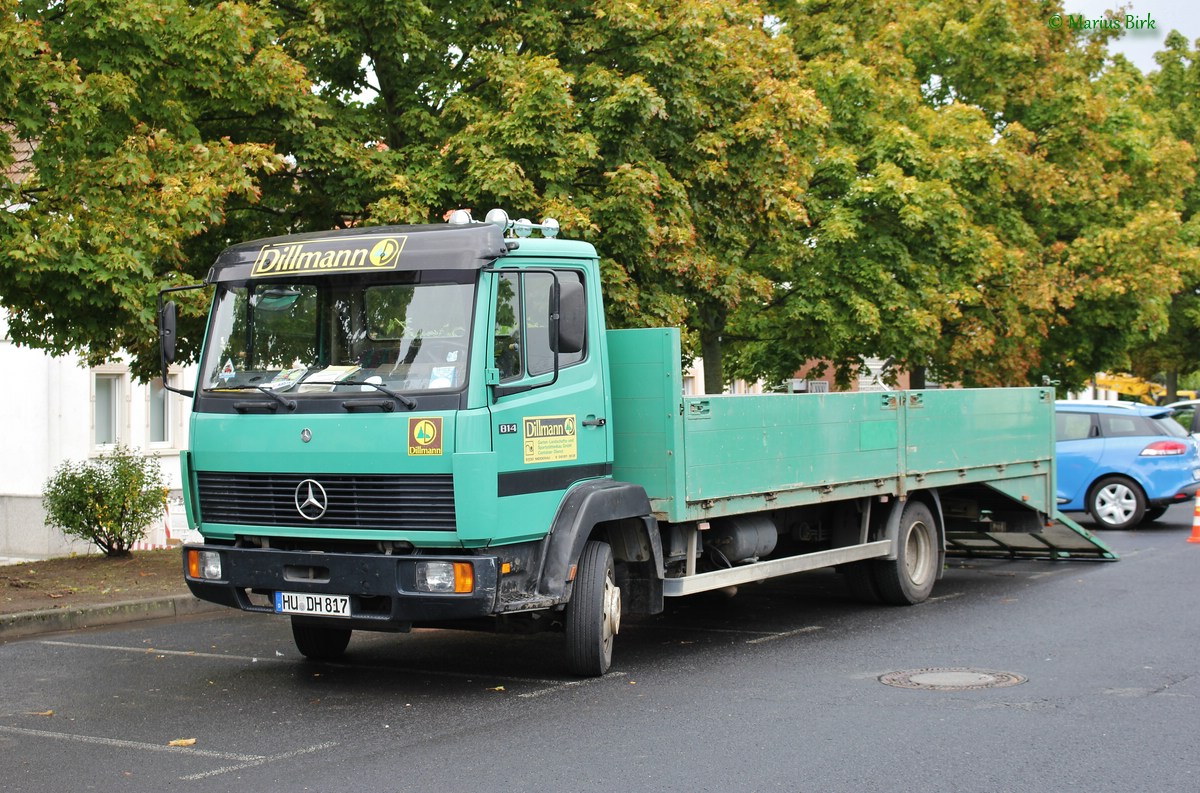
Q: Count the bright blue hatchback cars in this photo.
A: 1